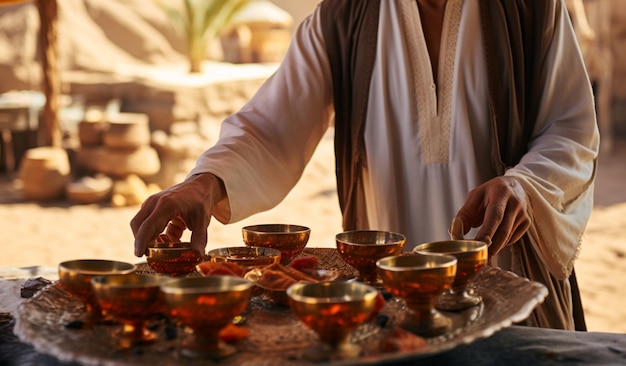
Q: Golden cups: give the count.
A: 10